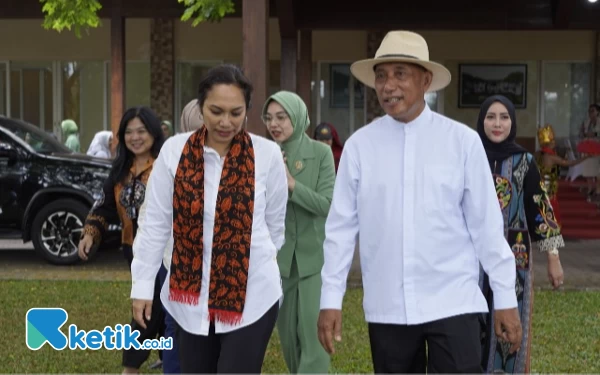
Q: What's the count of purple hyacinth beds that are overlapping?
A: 0